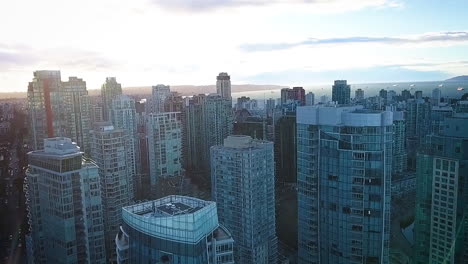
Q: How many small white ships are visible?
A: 4